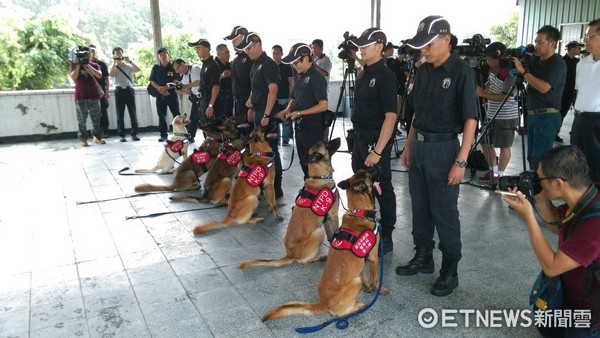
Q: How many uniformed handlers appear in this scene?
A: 6